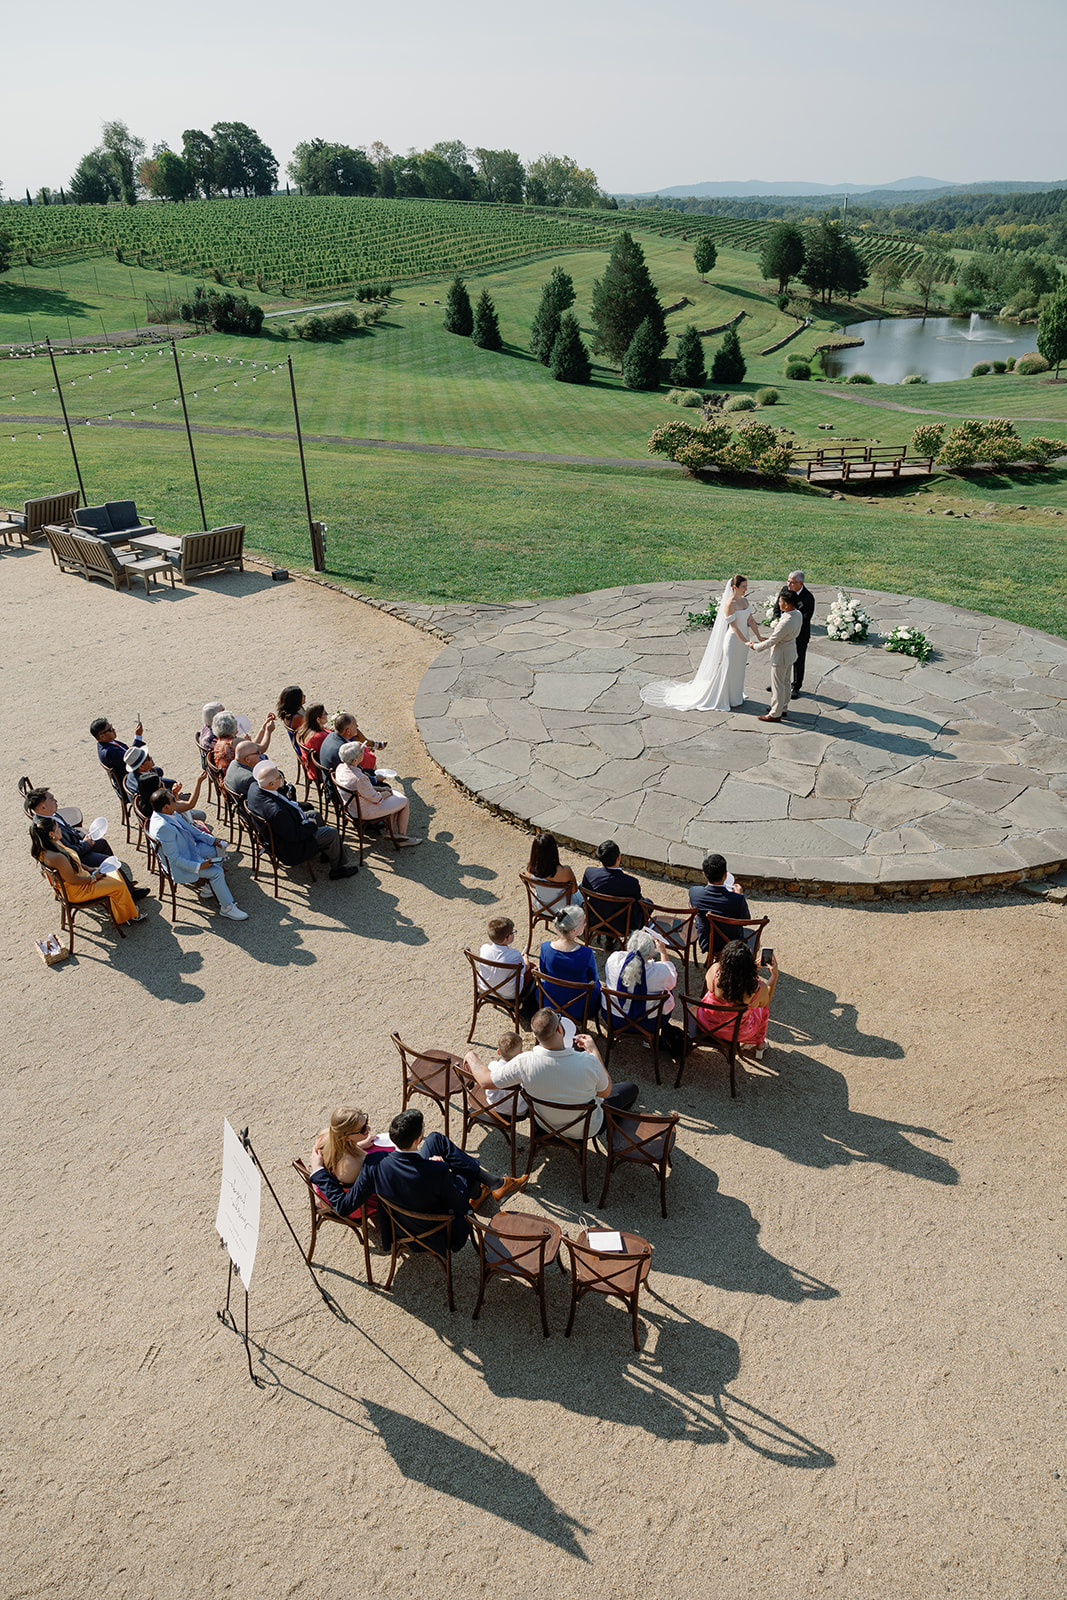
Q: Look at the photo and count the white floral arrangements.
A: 4